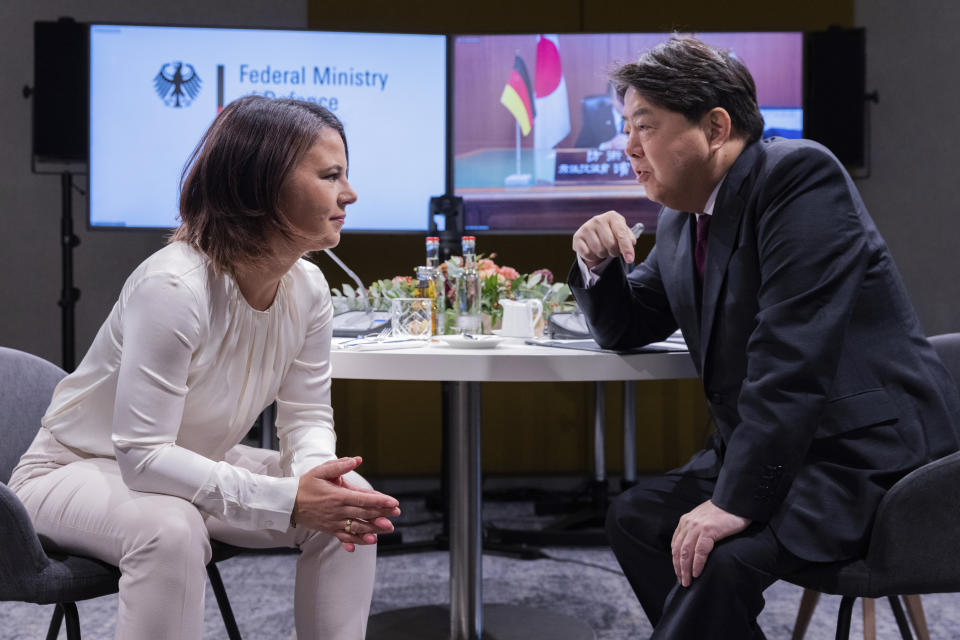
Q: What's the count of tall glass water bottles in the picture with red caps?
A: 2